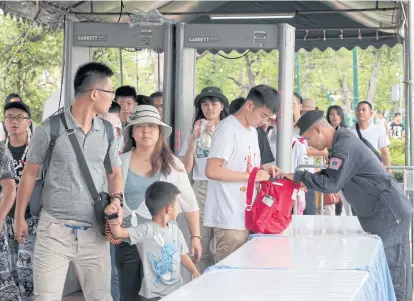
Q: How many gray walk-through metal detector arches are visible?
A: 2